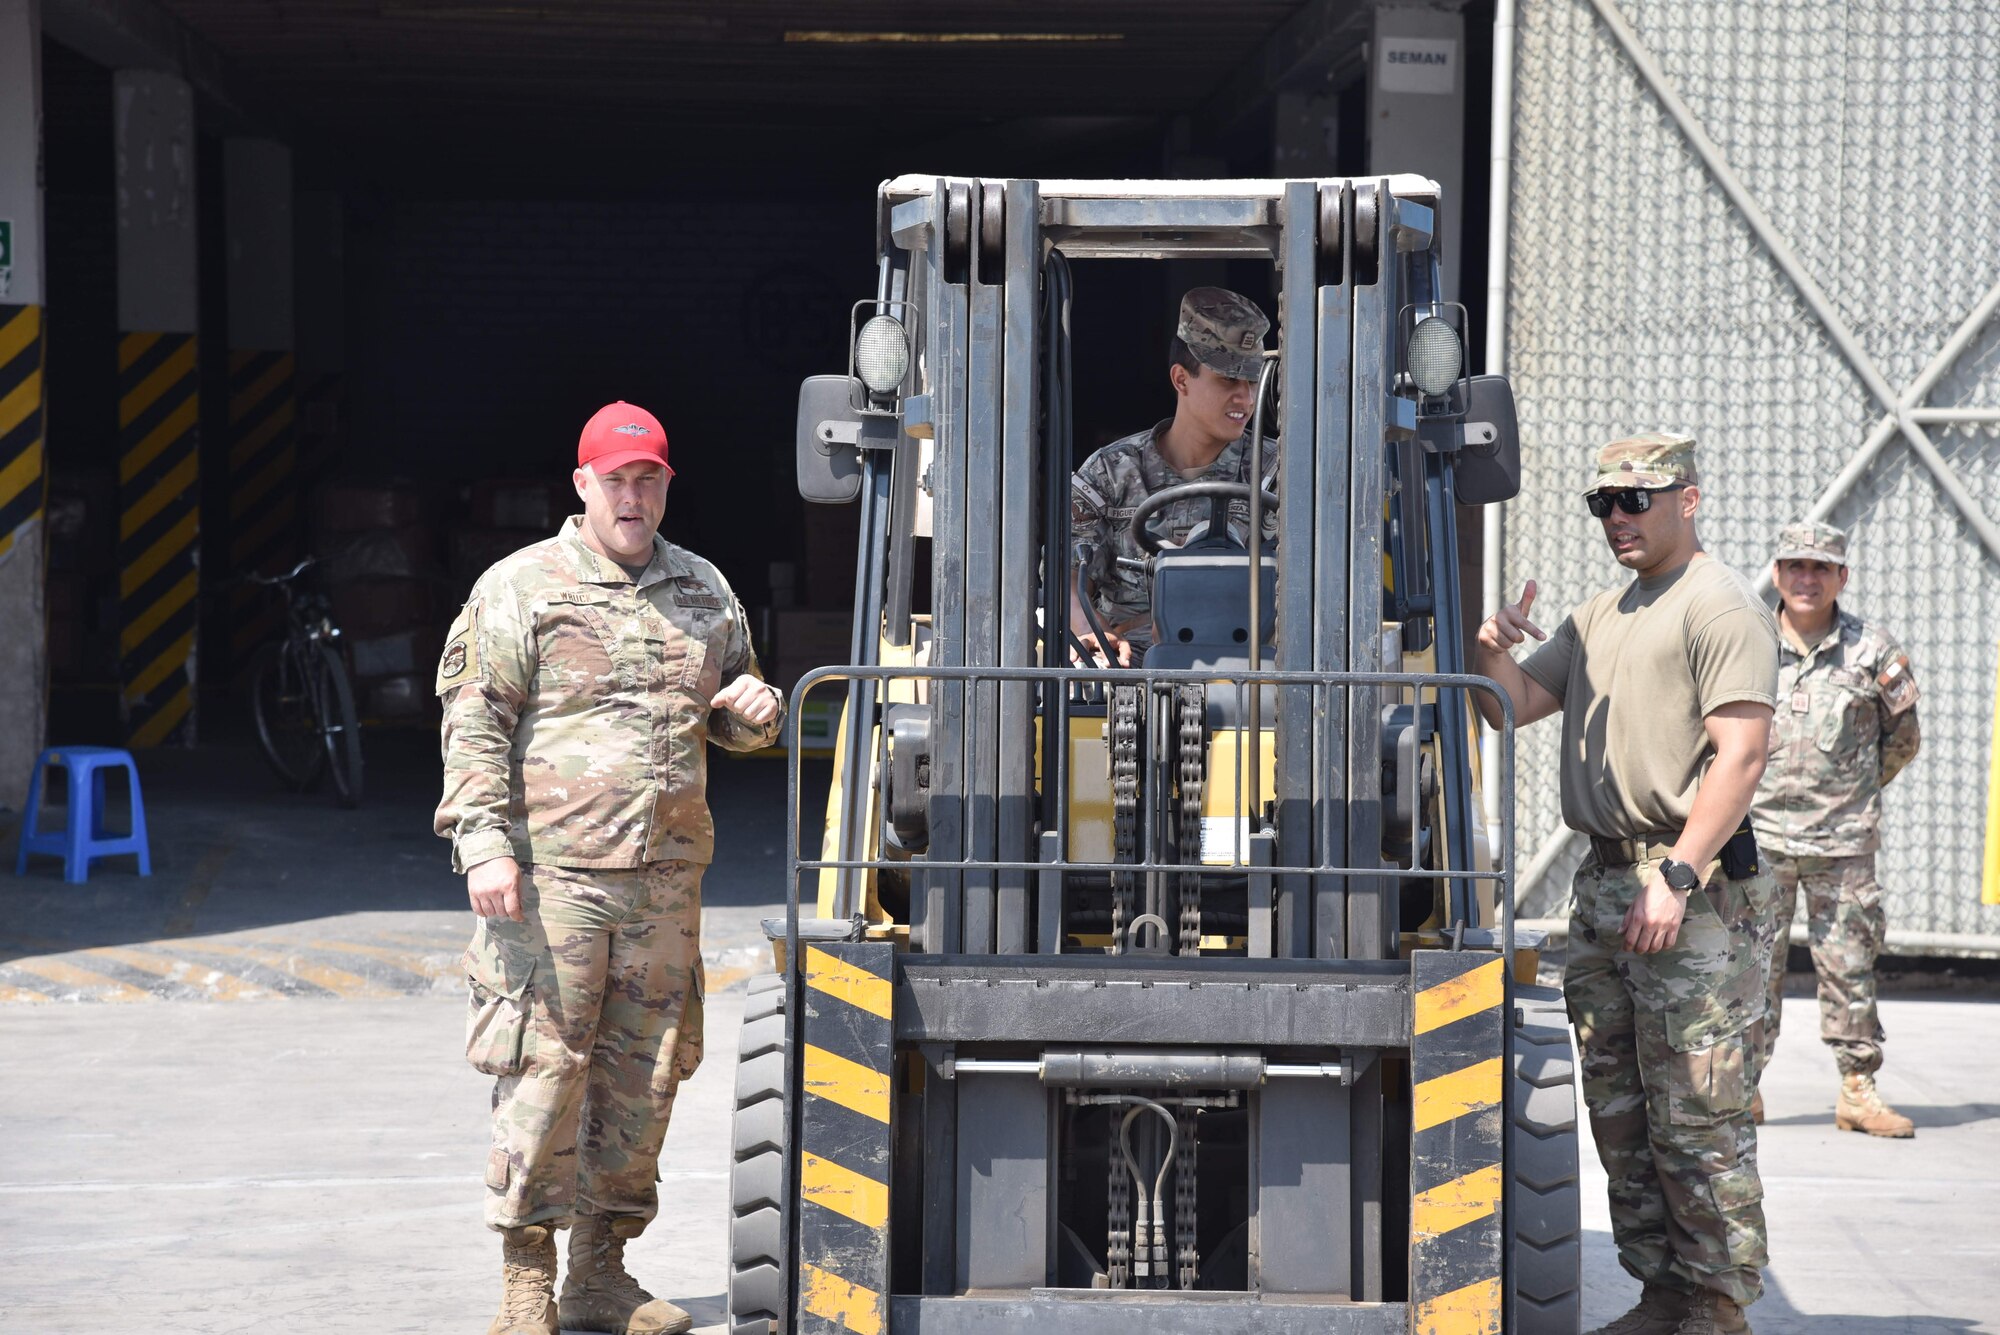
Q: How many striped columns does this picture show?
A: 3